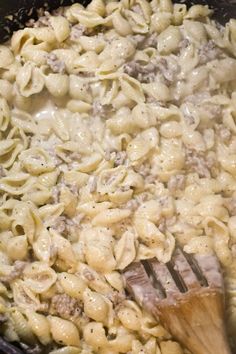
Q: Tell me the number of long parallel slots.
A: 3